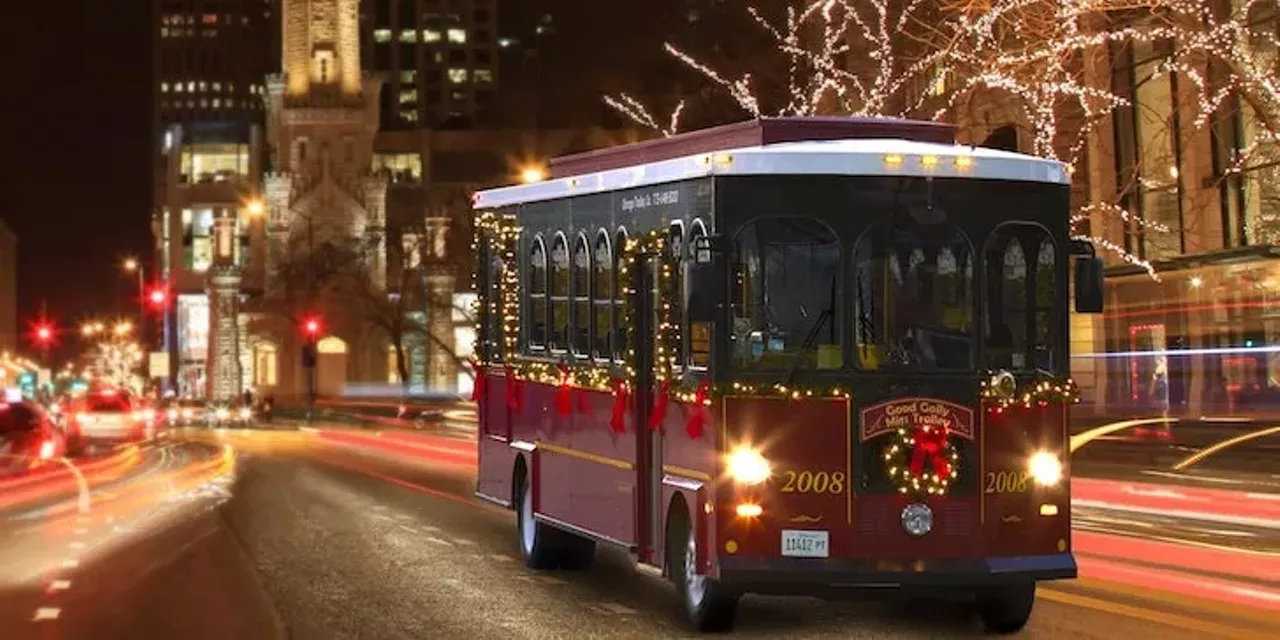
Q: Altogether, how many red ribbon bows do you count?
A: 7